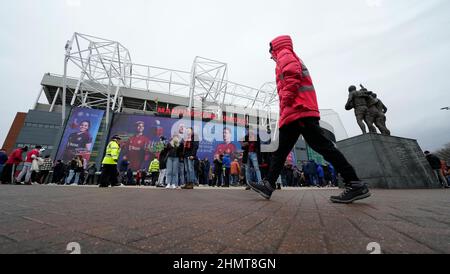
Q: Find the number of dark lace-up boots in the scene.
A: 2